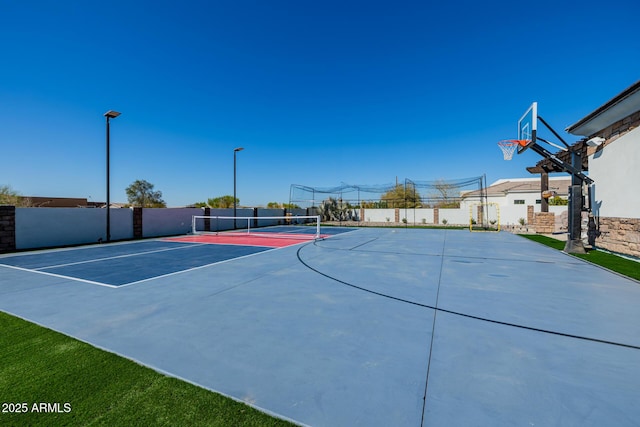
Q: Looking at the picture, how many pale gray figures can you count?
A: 0